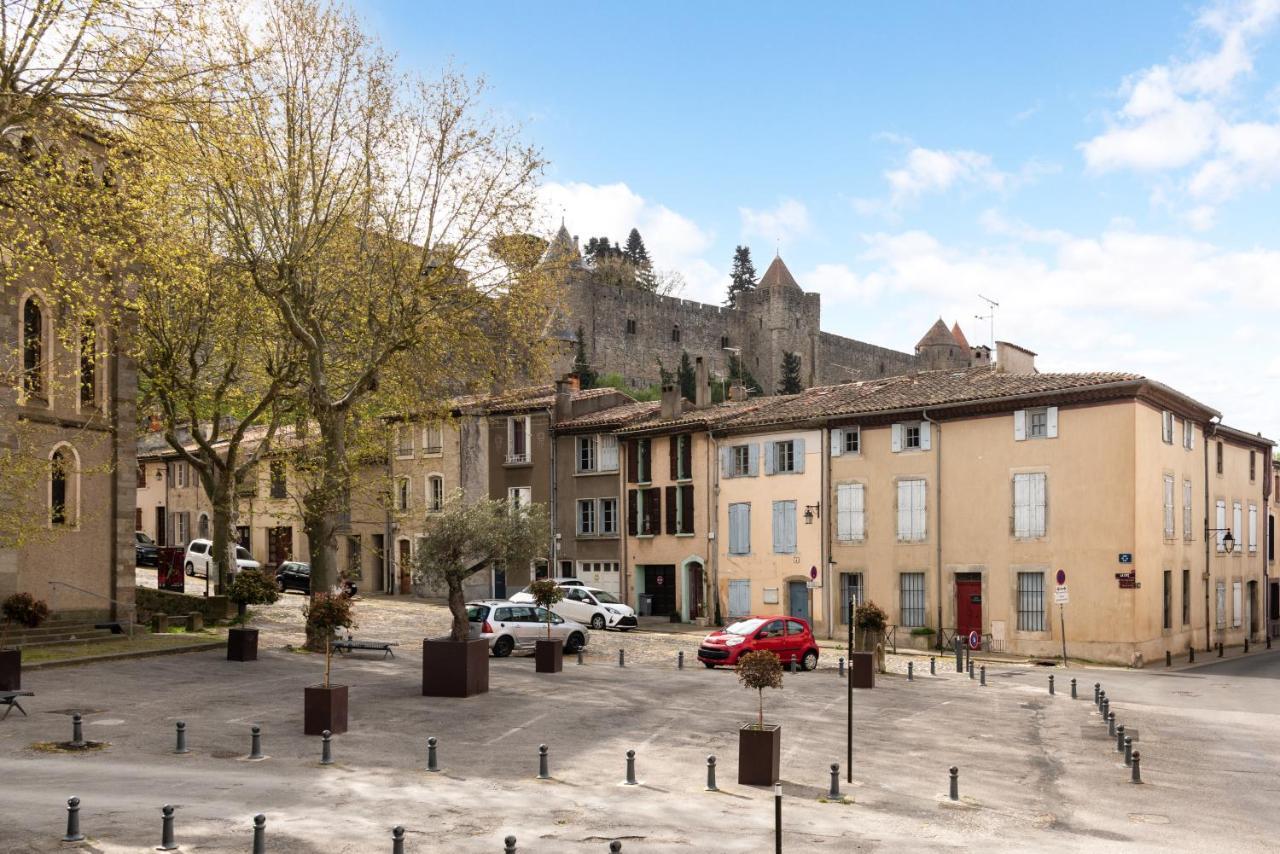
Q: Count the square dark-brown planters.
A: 7